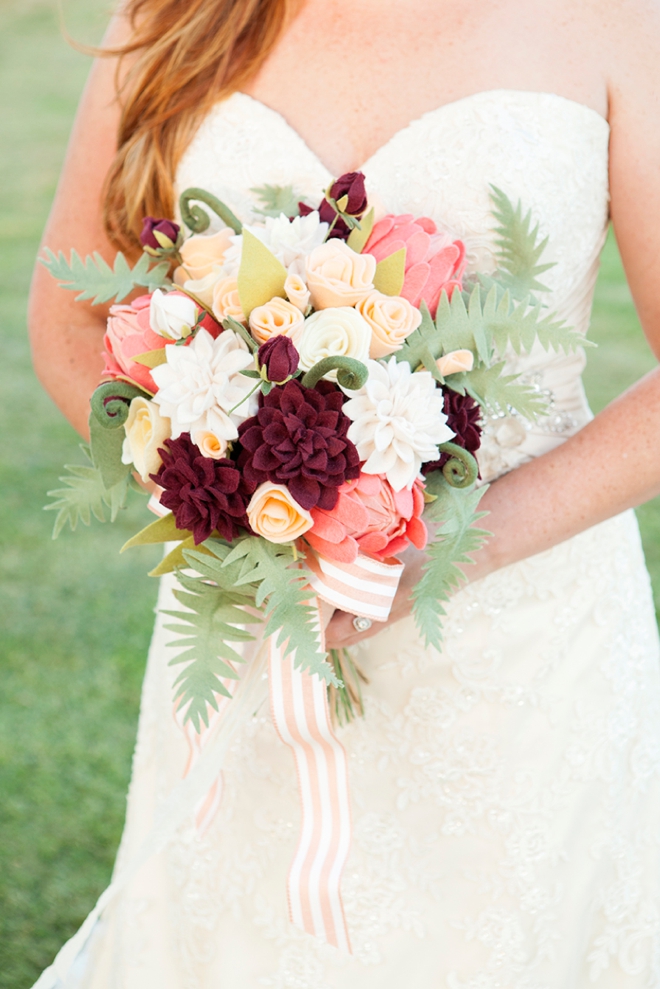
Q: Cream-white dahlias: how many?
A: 3